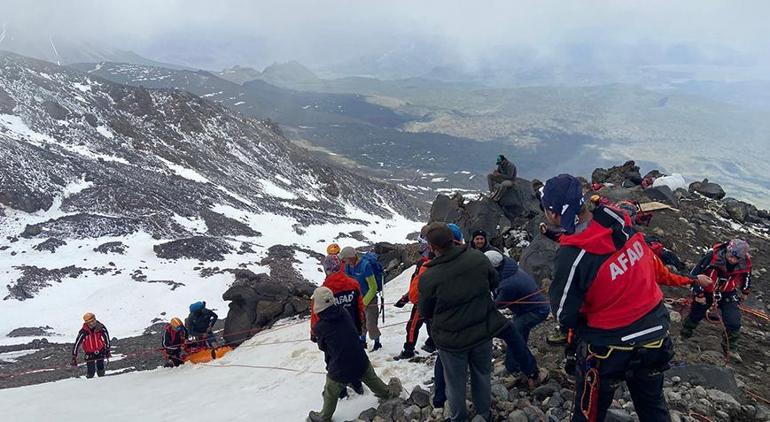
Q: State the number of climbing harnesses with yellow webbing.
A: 1